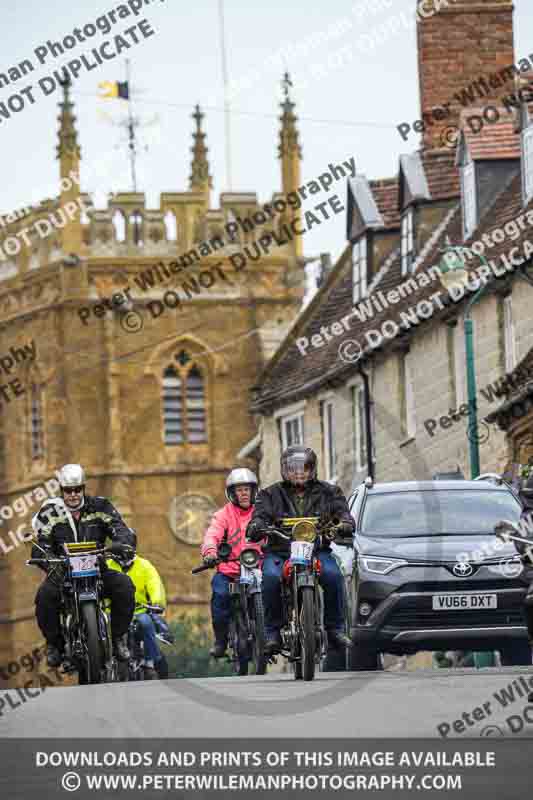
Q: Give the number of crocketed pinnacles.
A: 3